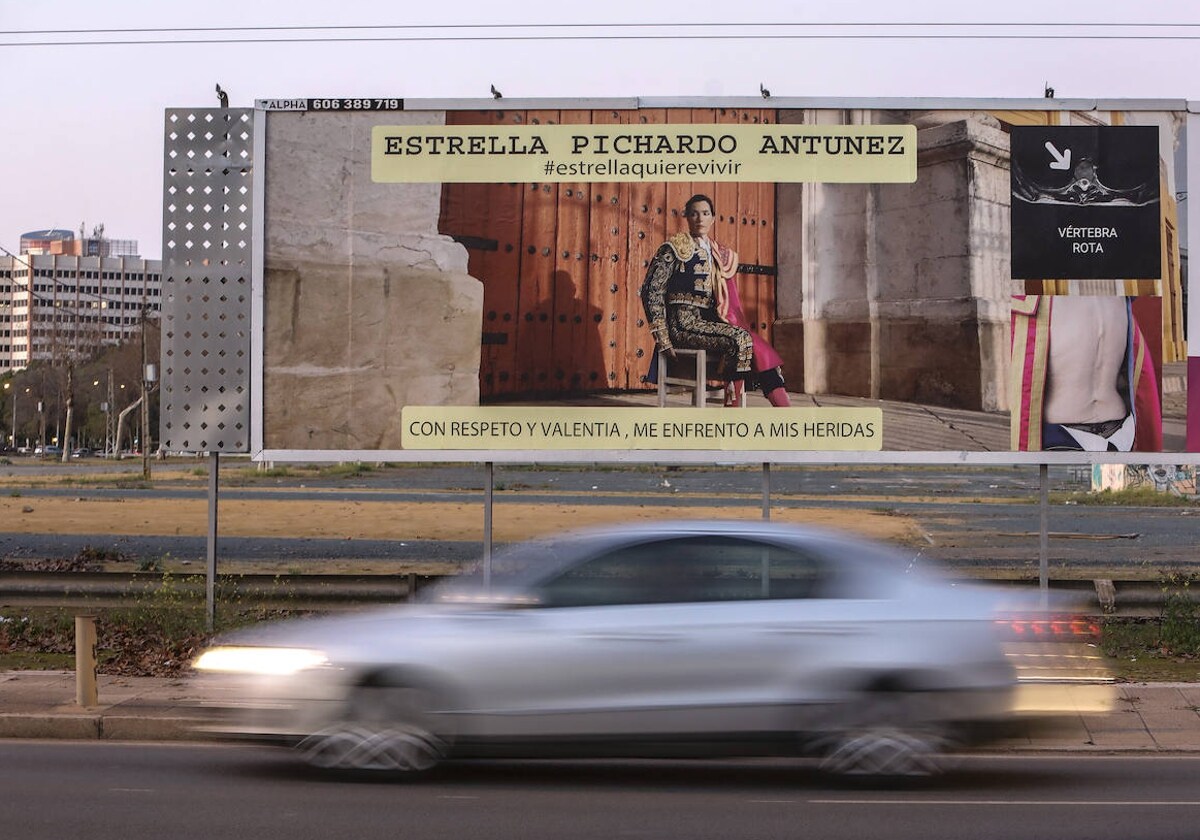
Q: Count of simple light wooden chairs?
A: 1